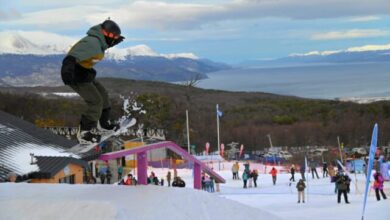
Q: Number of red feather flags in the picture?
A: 3